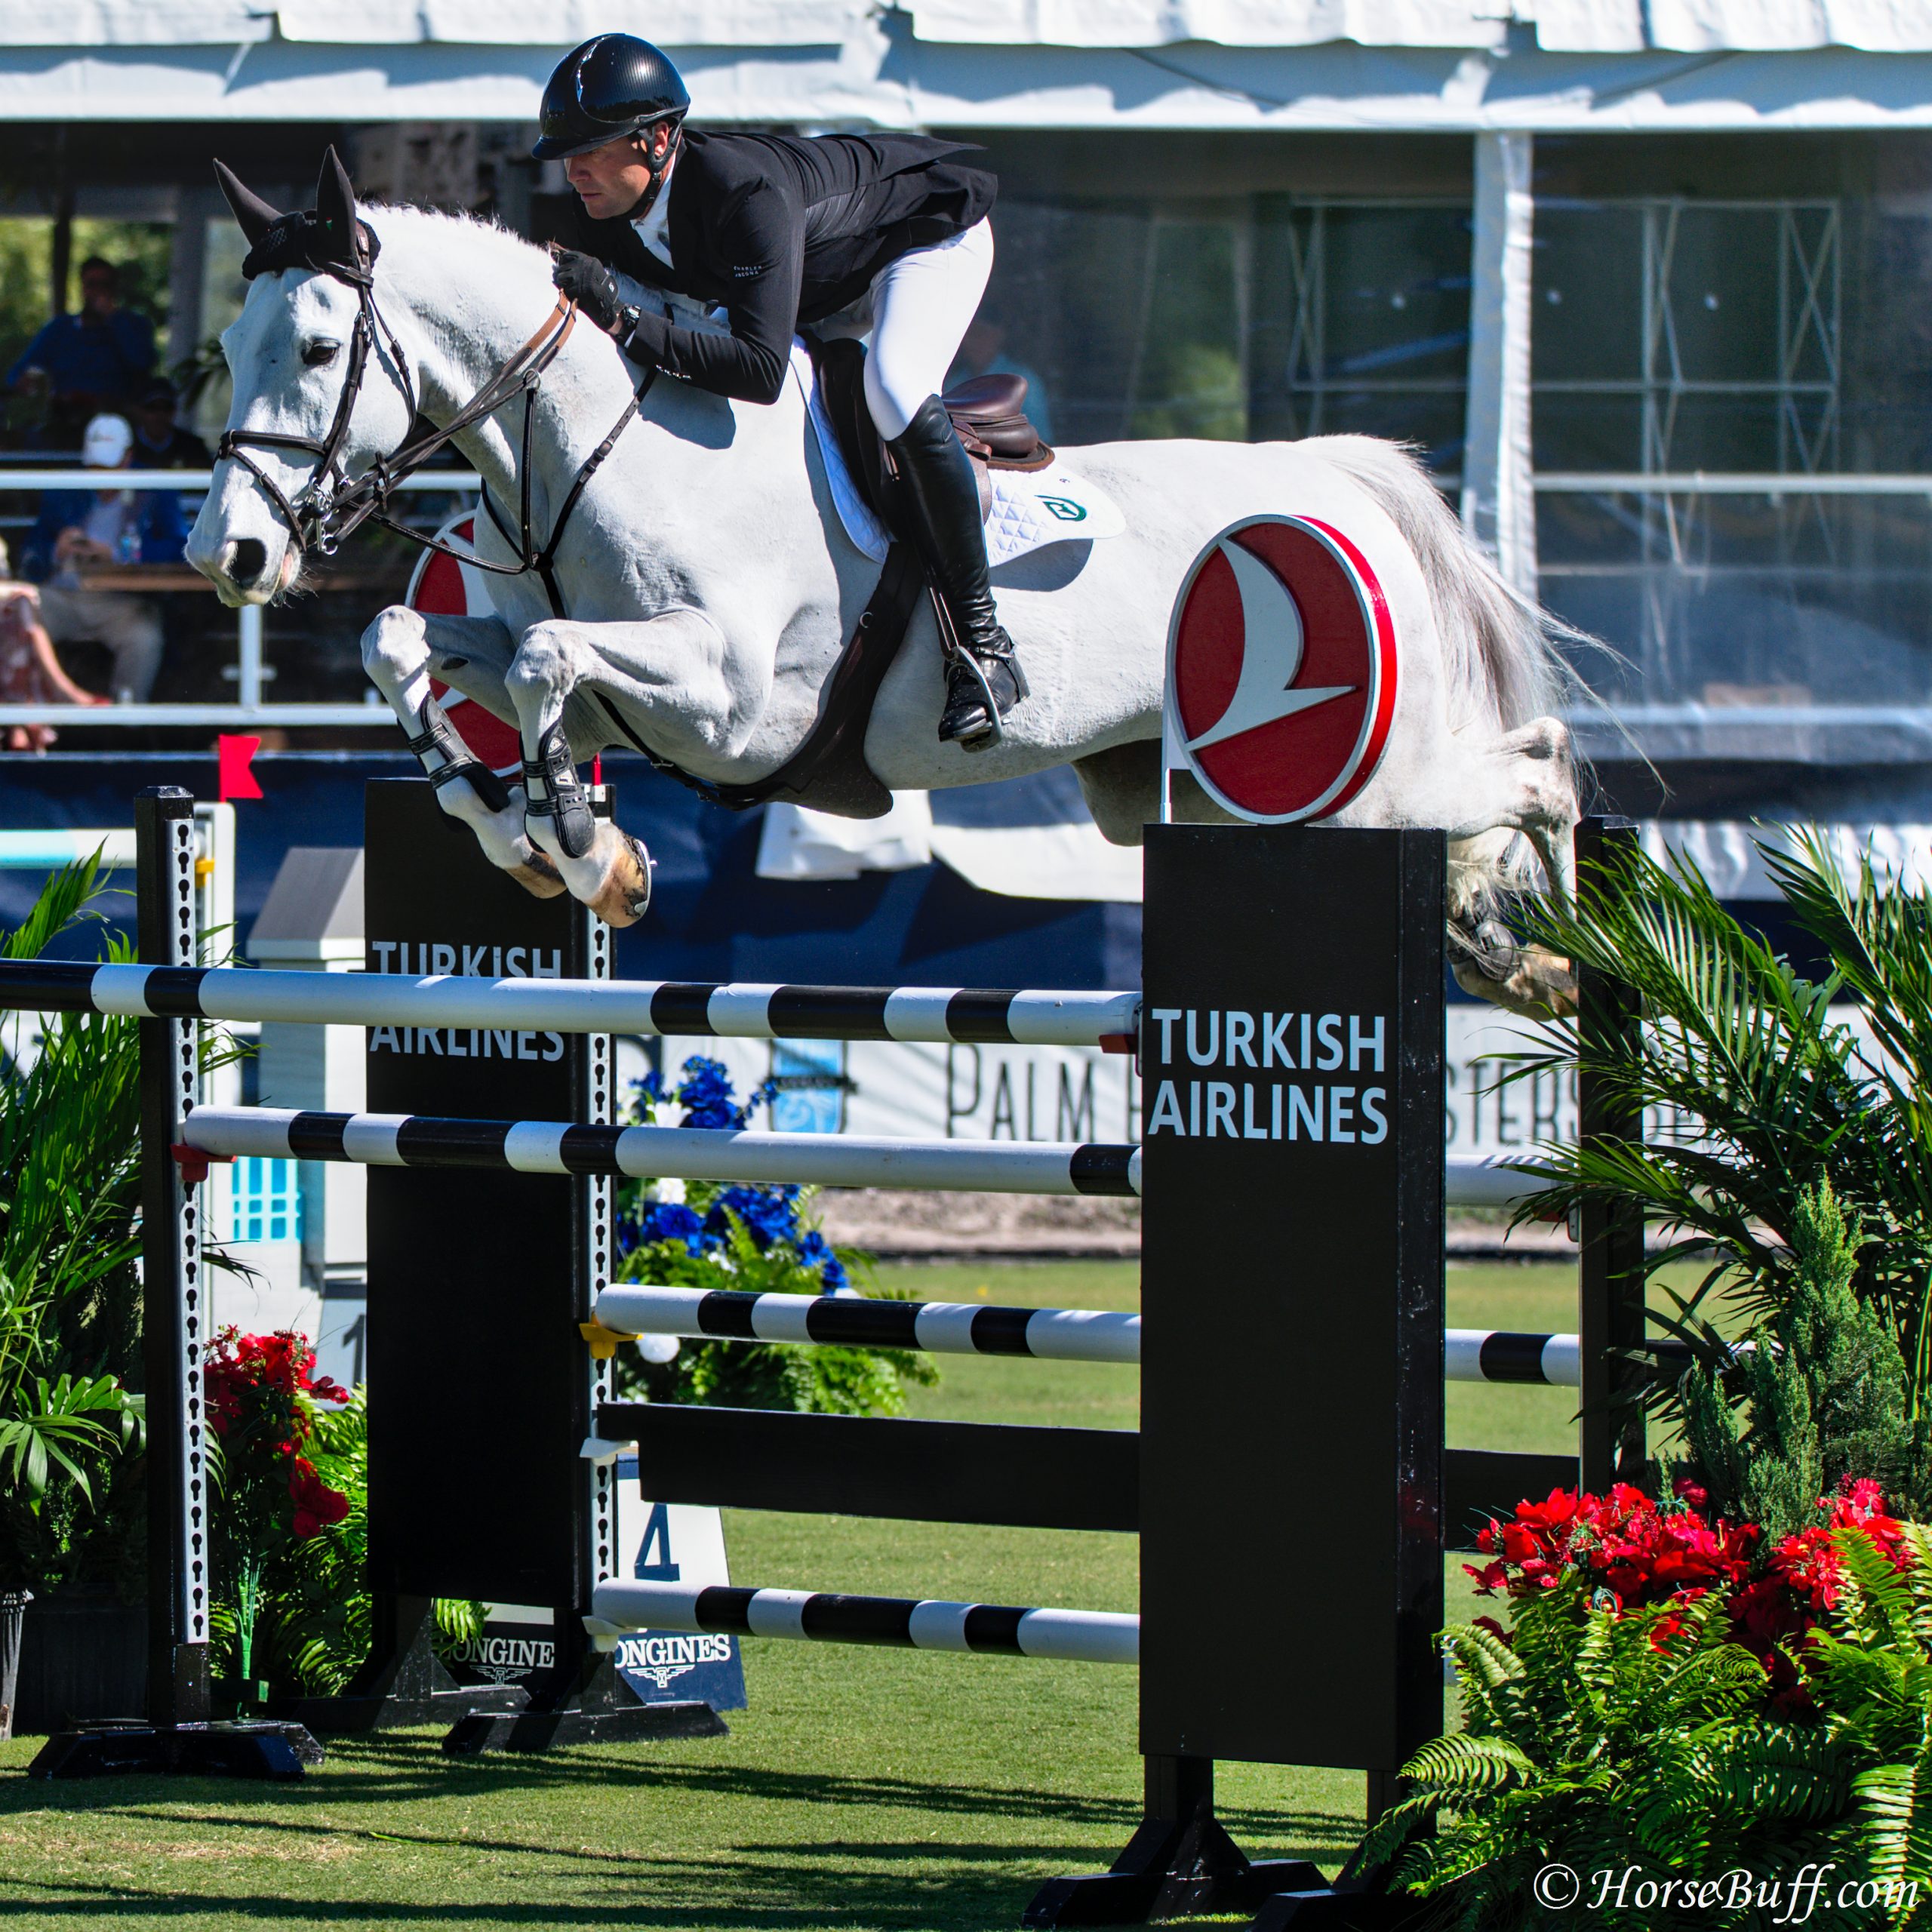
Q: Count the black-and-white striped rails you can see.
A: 4